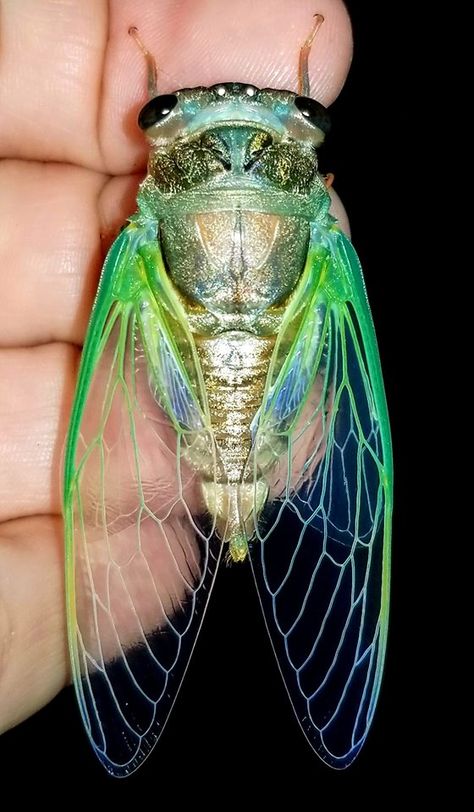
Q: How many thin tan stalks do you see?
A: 2